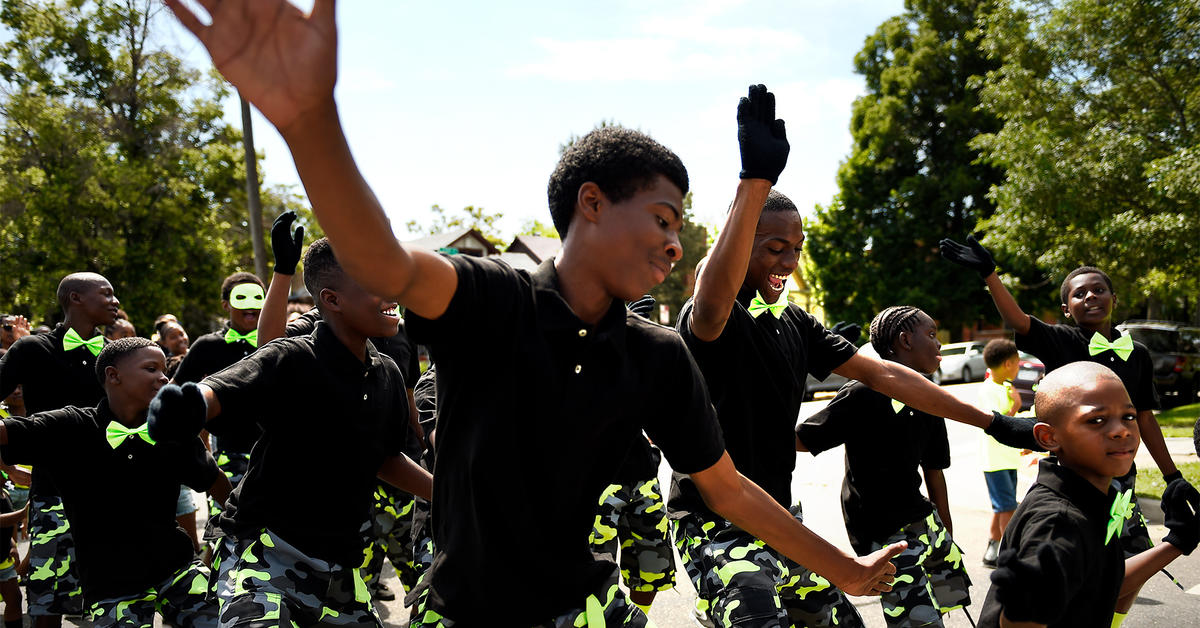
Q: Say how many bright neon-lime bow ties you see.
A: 7